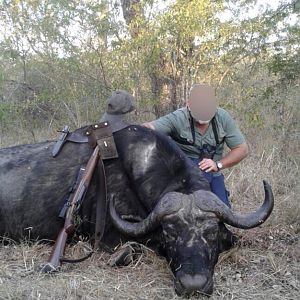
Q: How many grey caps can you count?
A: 1